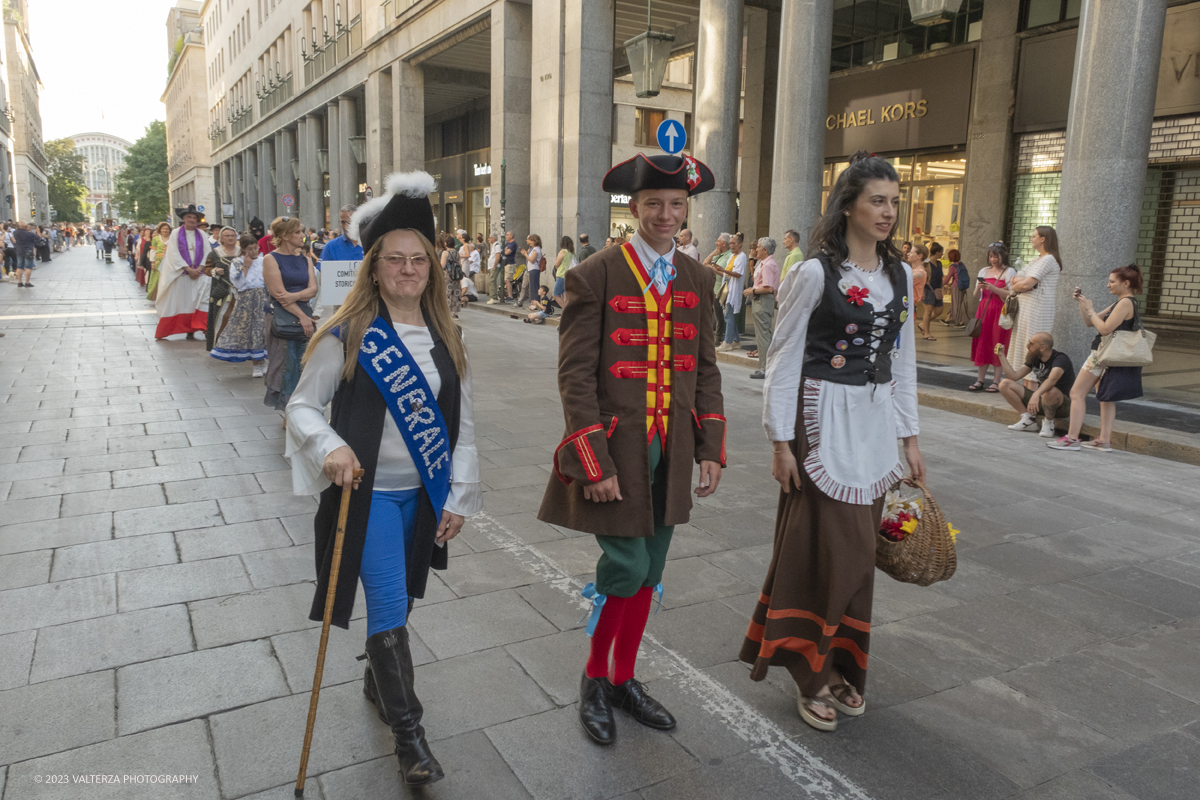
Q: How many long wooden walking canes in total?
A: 1